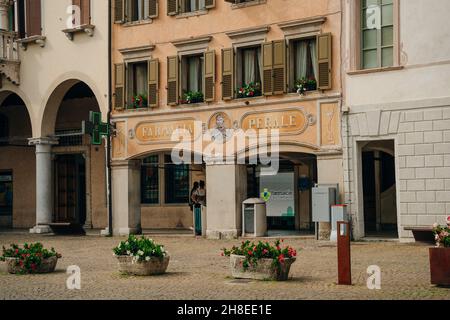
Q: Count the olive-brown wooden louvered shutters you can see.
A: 12